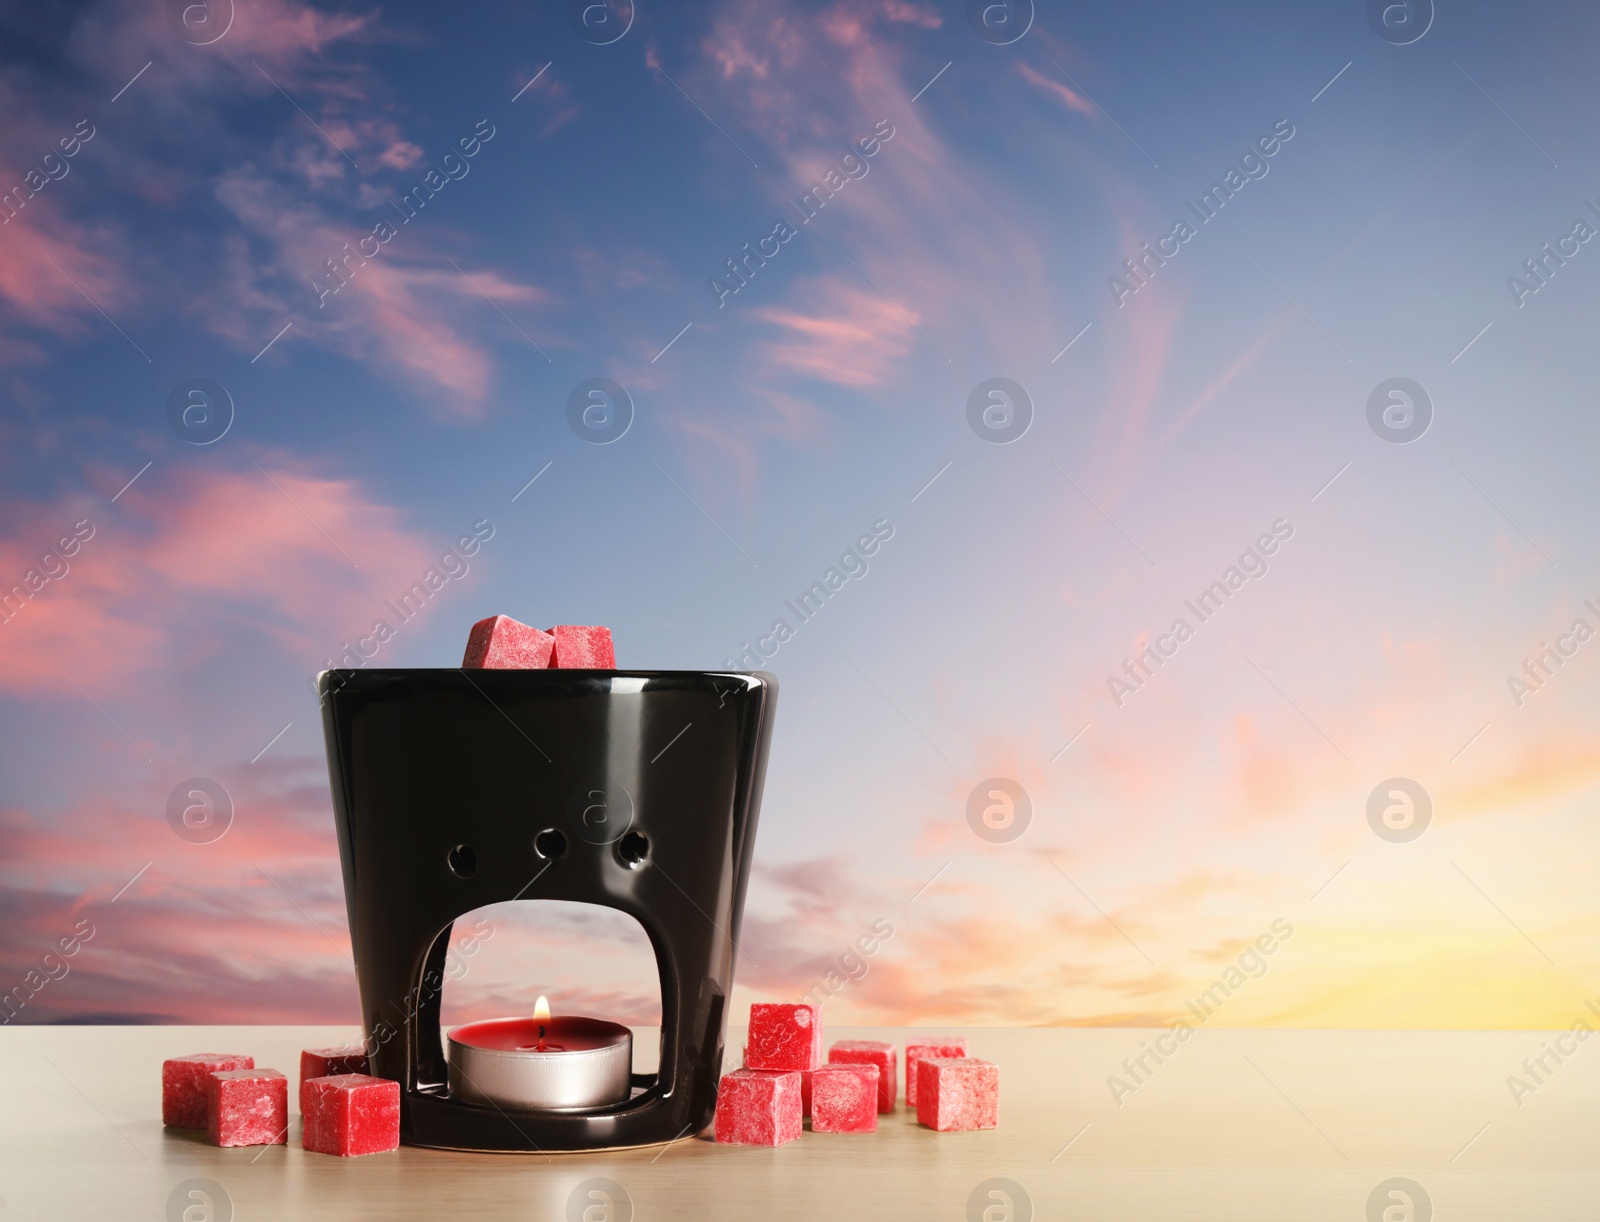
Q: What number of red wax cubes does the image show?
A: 13